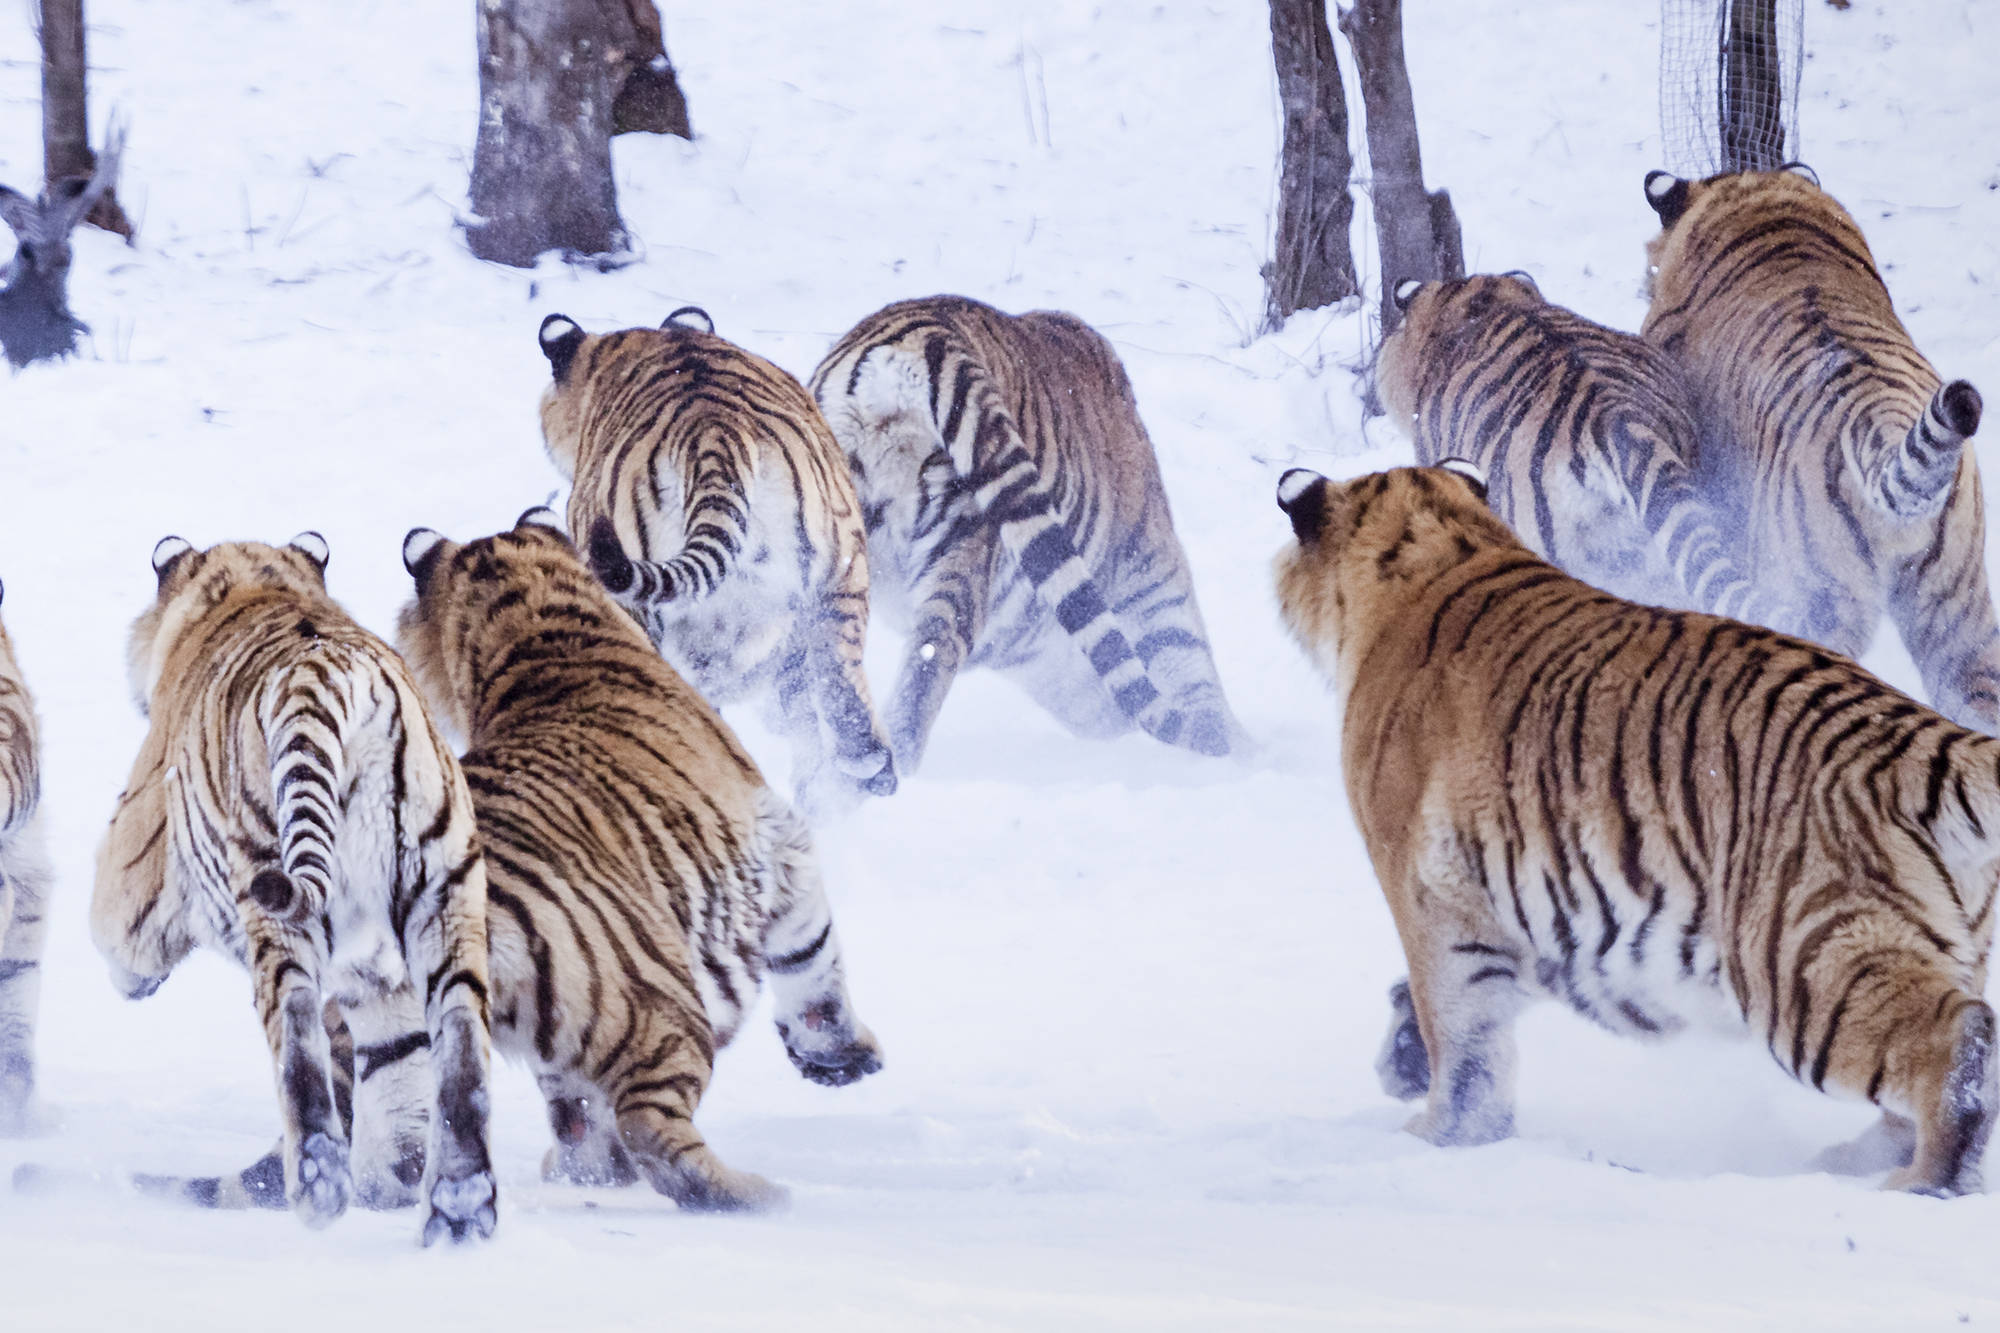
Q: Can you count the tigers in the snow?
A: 8